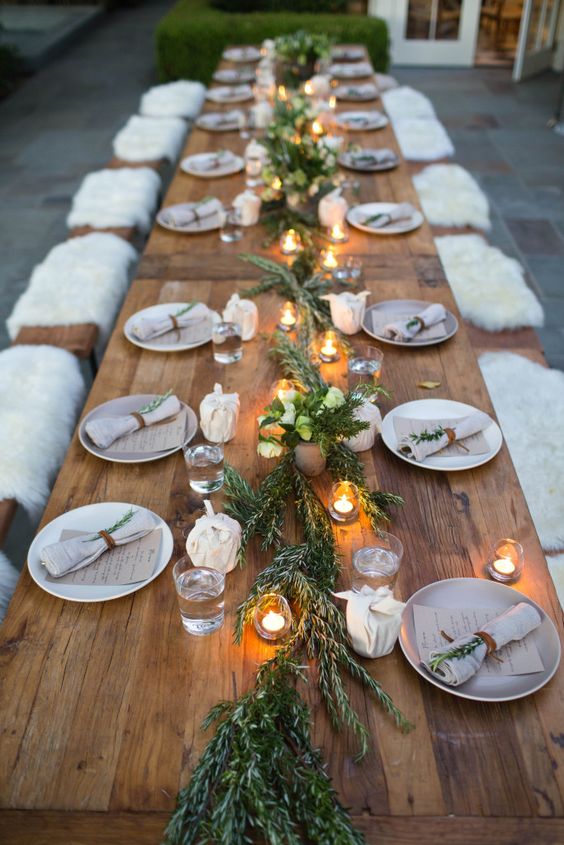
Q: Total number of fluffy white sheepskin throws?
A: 12